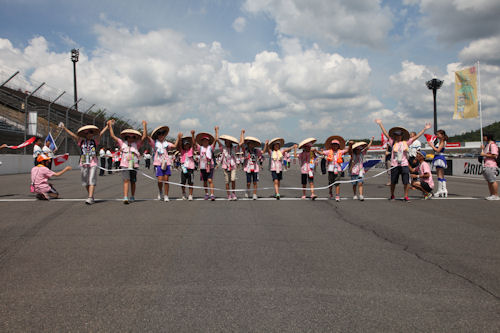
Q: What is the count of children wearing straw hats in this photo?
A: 12